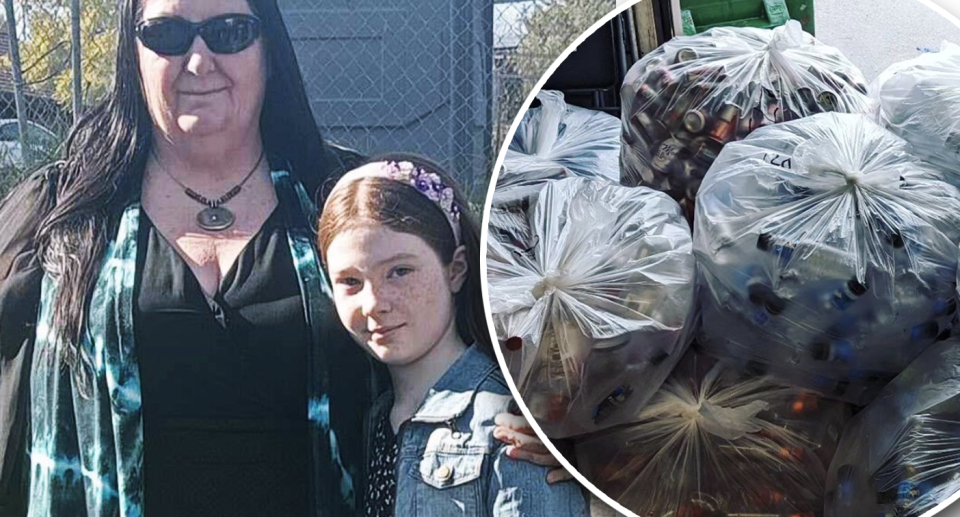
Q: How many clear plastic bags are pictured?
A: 7